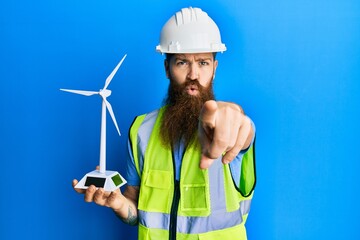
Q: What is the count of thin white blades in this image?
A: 3